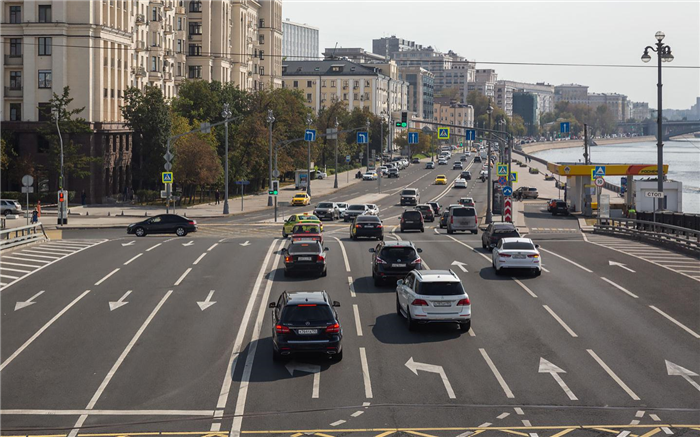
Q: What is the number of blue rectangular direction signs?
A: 5